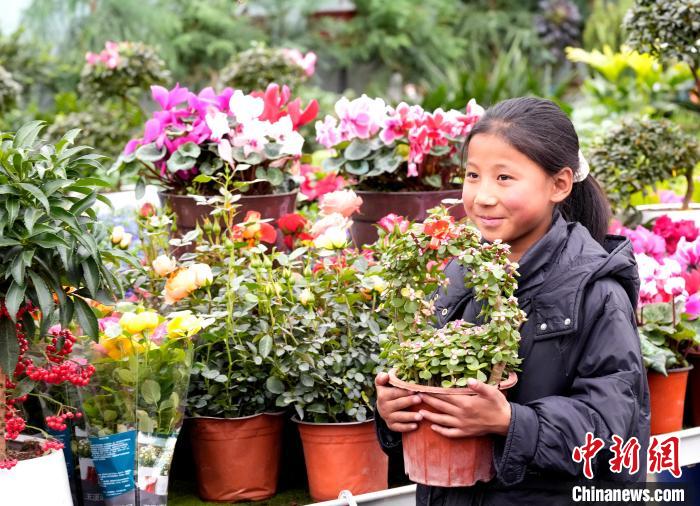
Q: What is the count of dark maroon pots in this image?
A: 2